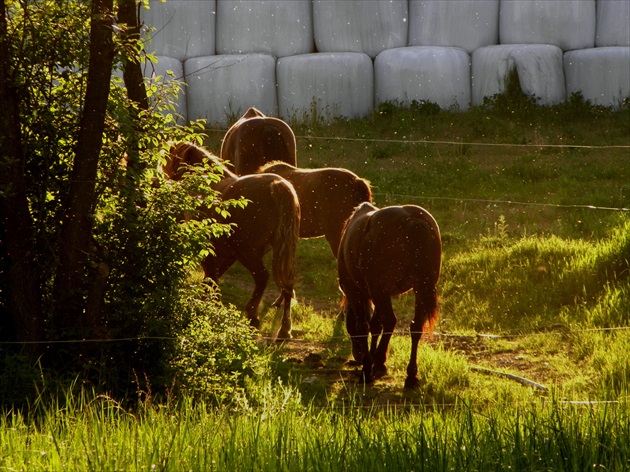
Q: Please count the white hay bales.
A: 12